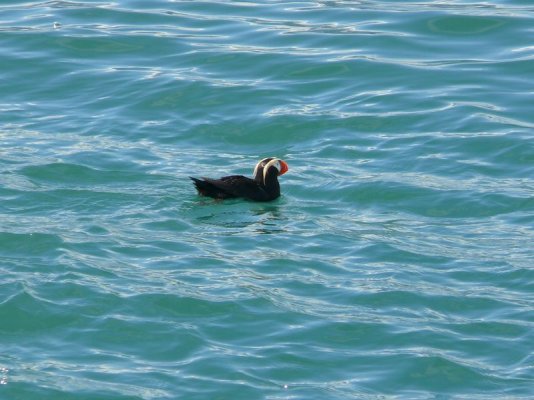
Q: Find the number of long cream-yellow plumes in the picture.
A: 2